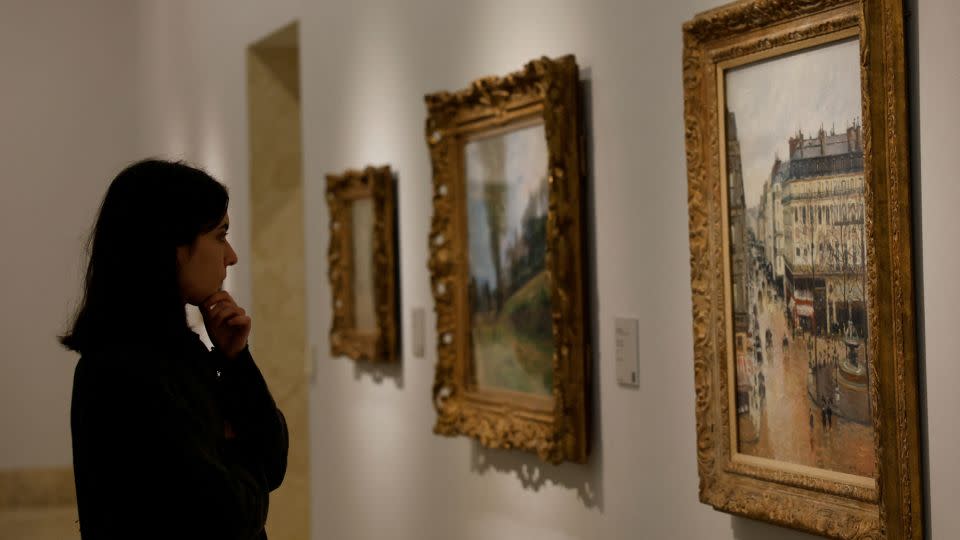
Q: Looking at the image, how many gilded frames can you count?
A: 3